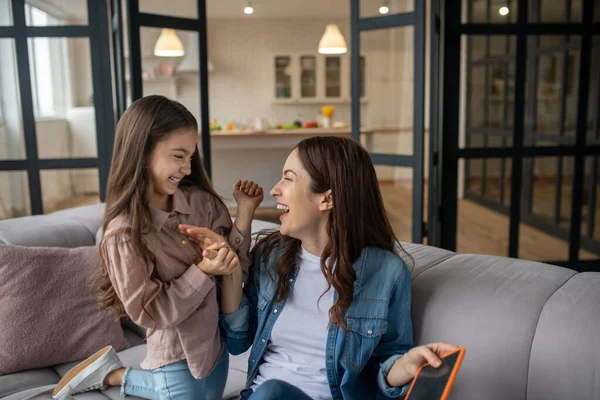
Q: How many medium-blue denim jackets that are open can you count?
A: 1